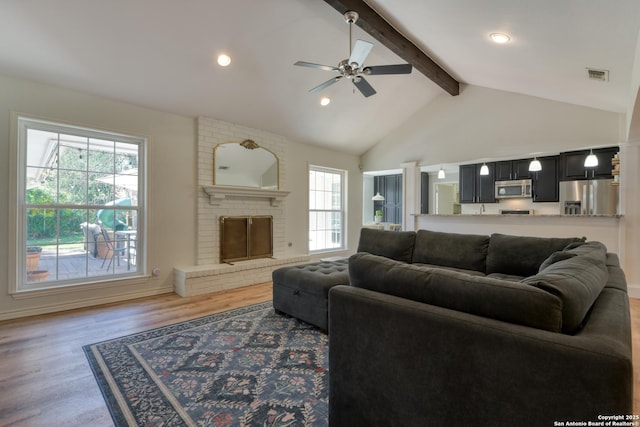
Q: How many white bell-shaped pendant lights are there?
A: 4